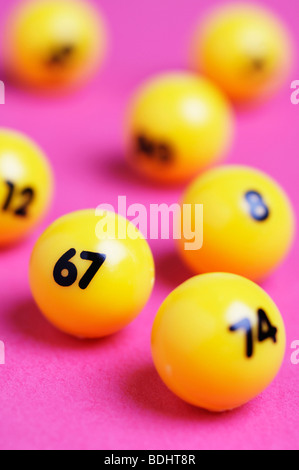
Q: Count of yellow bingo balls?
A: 7